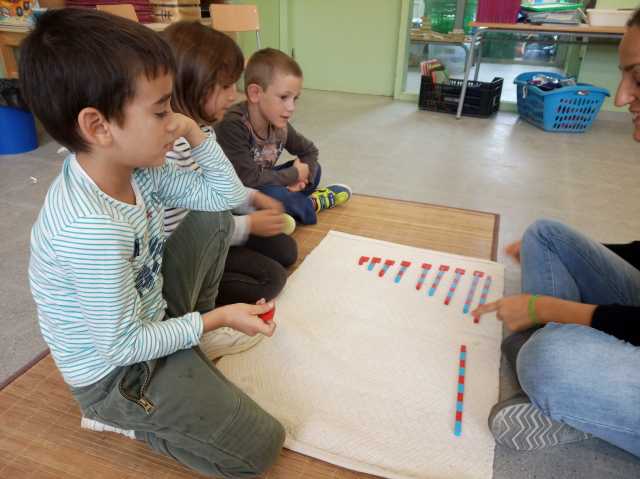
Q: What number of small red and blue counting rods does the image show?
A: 10